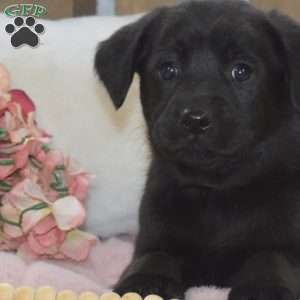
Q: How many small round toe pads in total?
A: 4